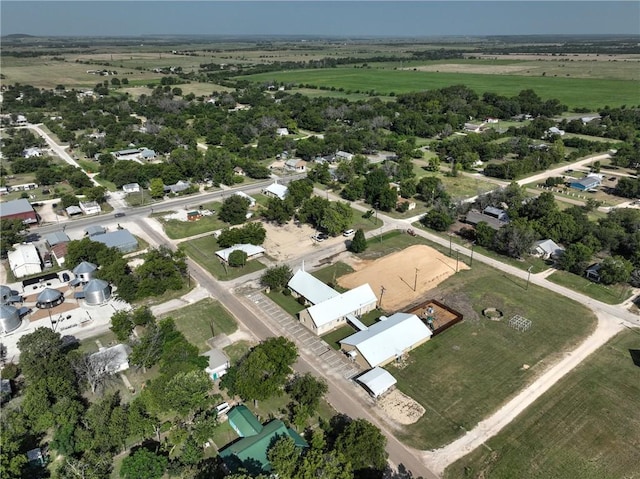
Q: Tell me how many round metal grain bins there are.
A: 5